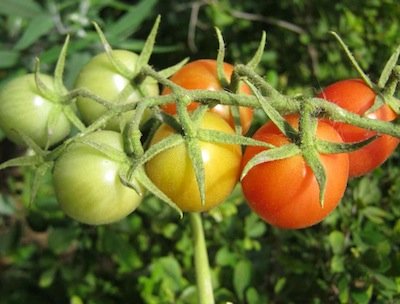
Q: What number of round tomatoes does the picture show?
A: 7